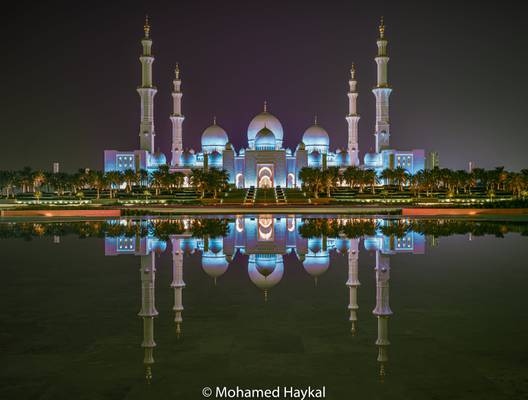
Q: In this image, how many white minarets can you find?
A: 4